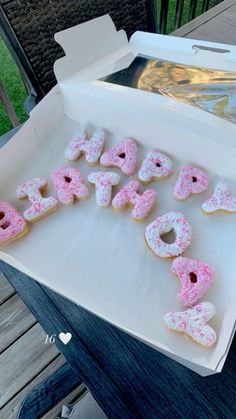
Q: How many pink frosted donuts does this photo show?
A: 6